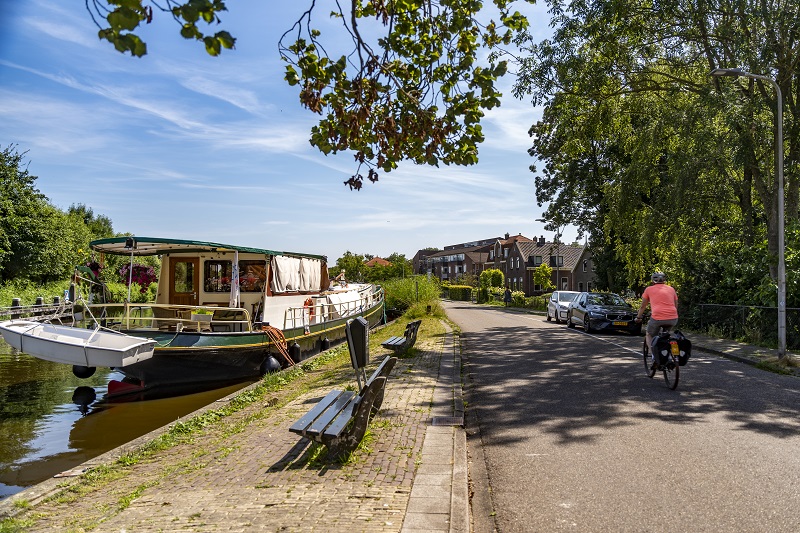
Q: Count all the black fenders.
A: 4